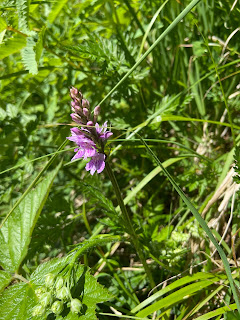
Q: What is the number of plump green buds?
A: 8